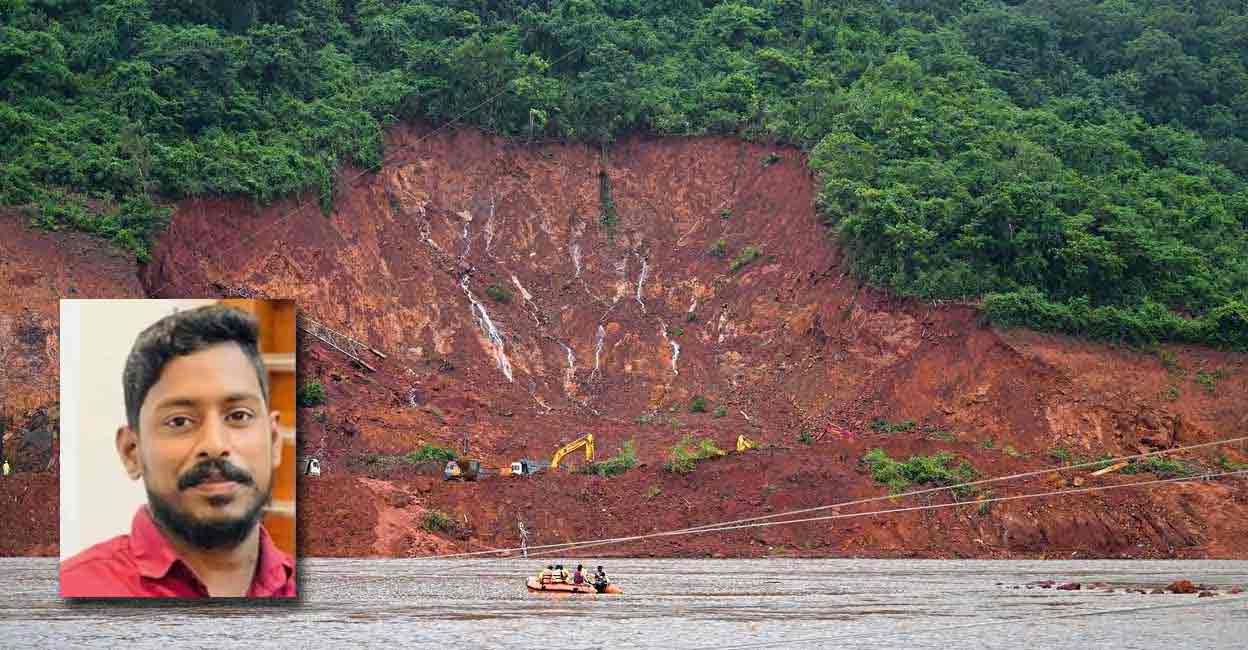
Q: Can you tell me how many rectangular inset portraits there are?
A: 1